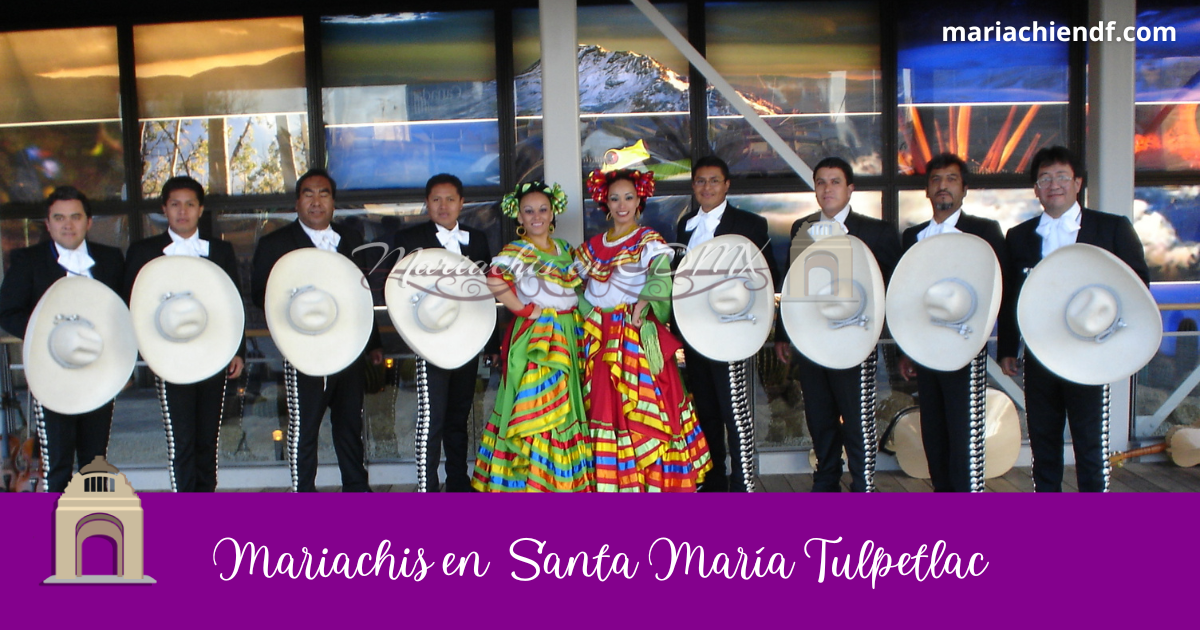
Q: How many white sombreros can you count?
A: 8